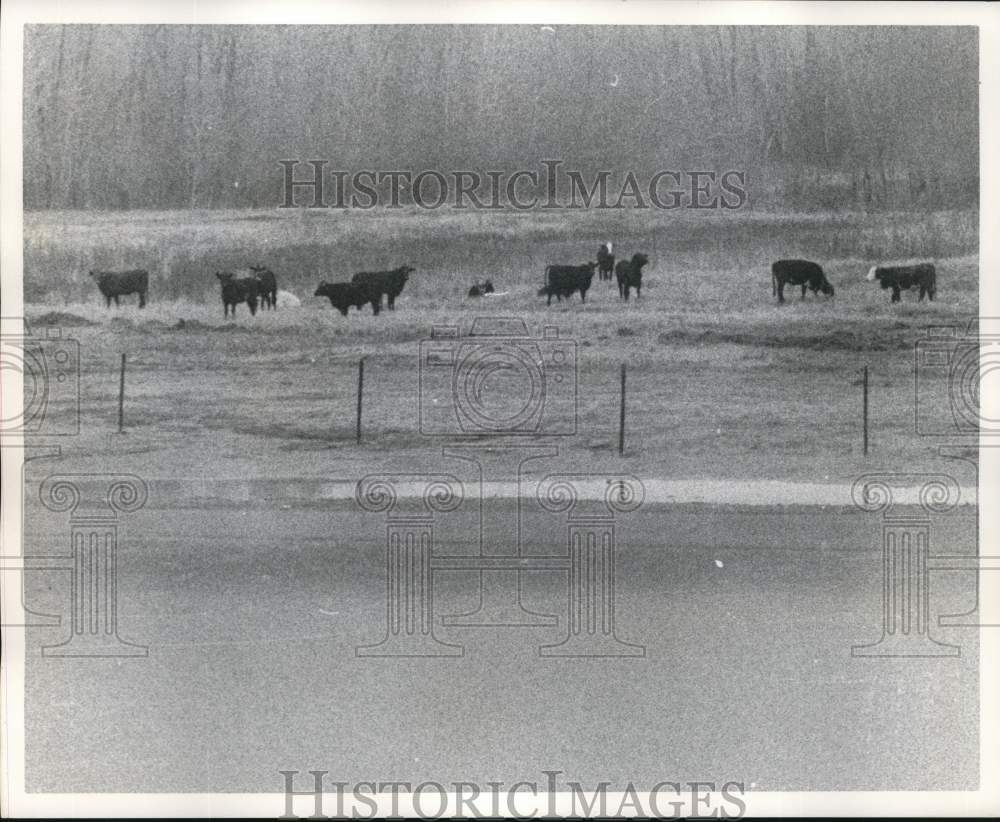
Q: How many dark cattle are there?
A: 11